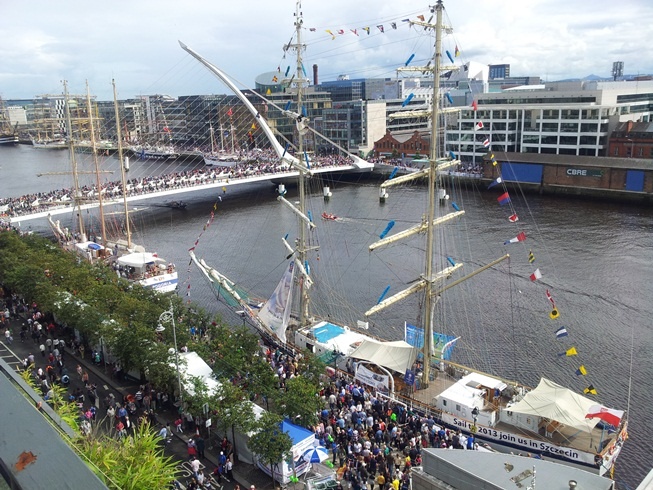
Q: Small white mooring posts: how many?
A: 4